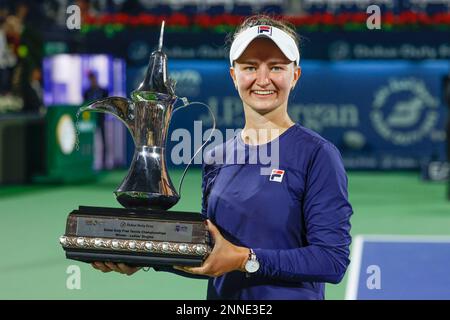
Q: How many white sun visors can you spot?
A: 1